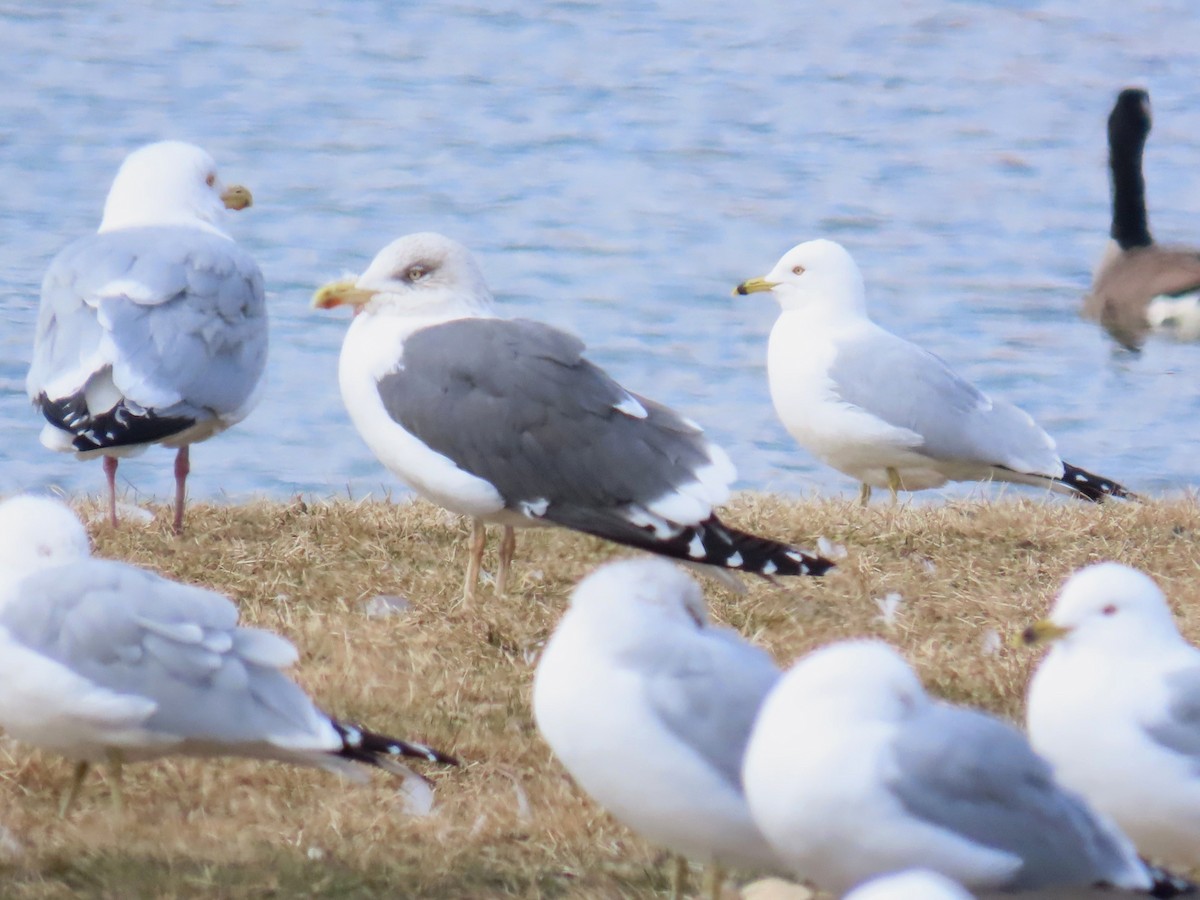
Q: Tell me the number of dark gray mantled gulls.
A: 1